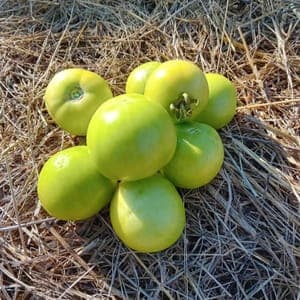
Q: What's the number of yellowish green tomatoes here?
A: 8